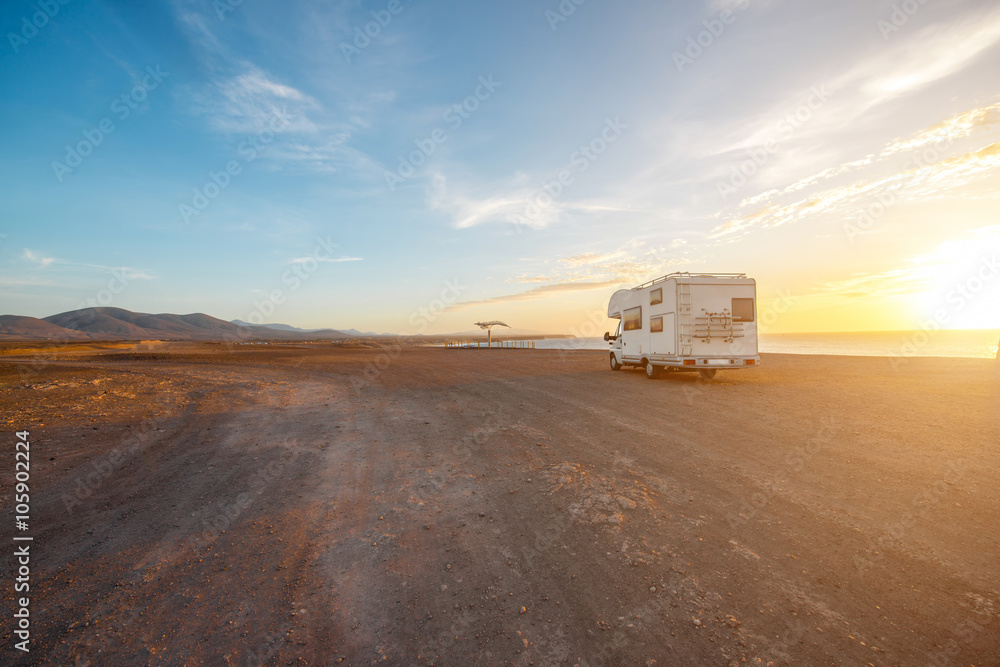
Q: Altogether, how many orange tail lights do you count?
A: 2